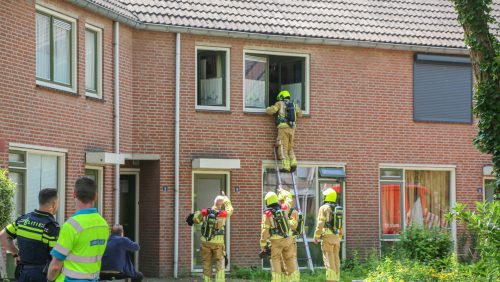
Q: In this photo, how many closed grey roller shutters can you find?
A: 1